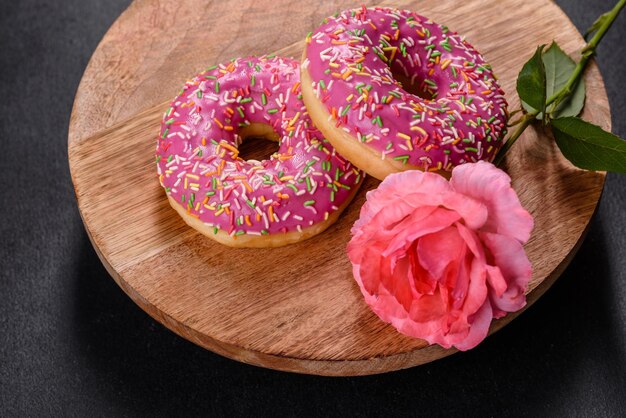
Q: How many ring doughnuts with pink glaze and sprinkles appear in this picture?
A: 2